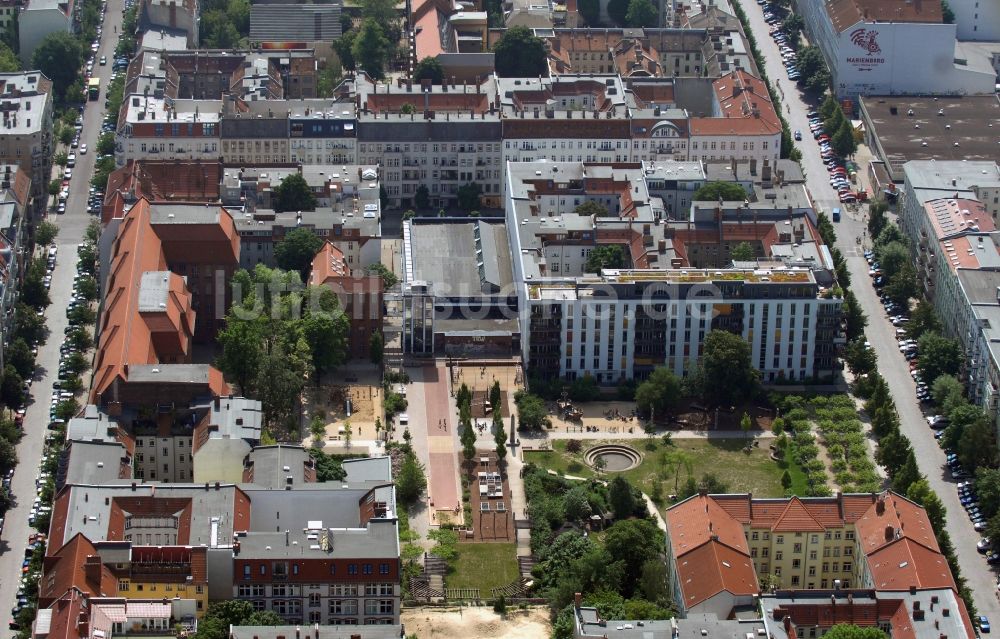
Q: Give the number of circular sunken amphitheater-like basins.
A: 1